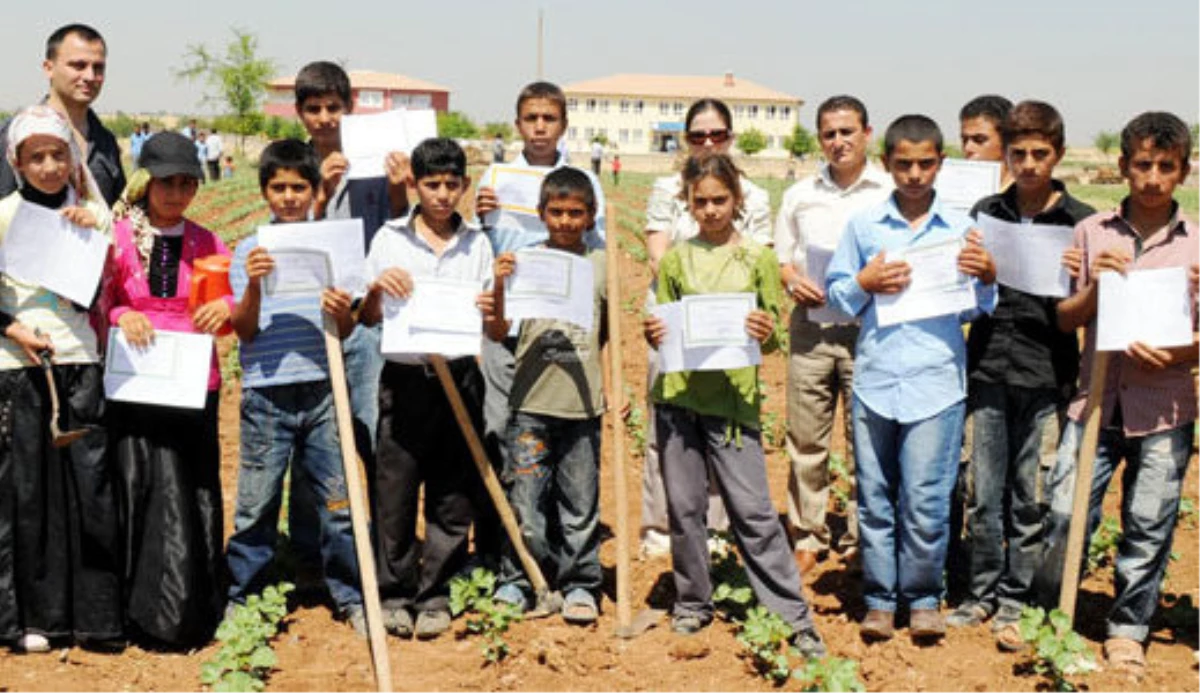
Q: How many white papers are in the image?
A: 13